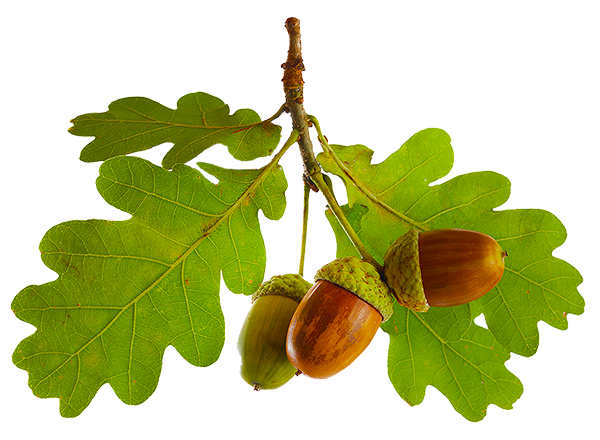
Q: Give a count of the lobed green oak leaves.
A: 4